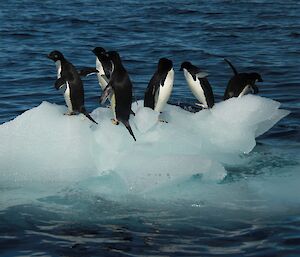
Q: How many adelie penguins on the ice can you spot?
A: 6